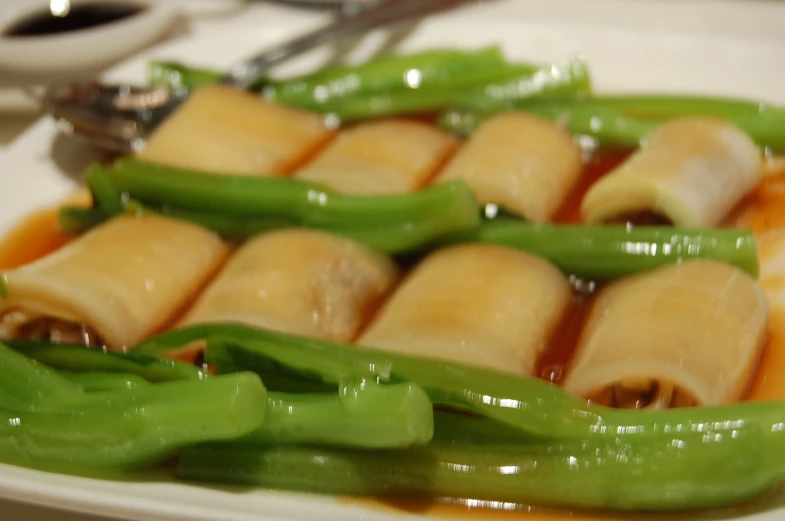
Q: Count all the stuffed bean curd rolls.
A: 8